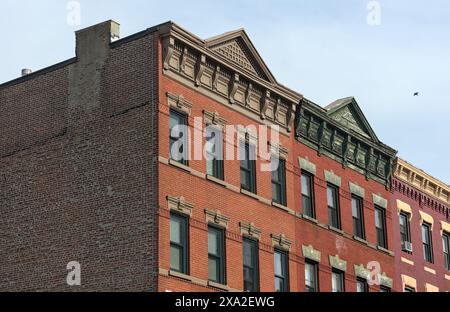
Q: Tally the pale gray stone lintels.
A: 8